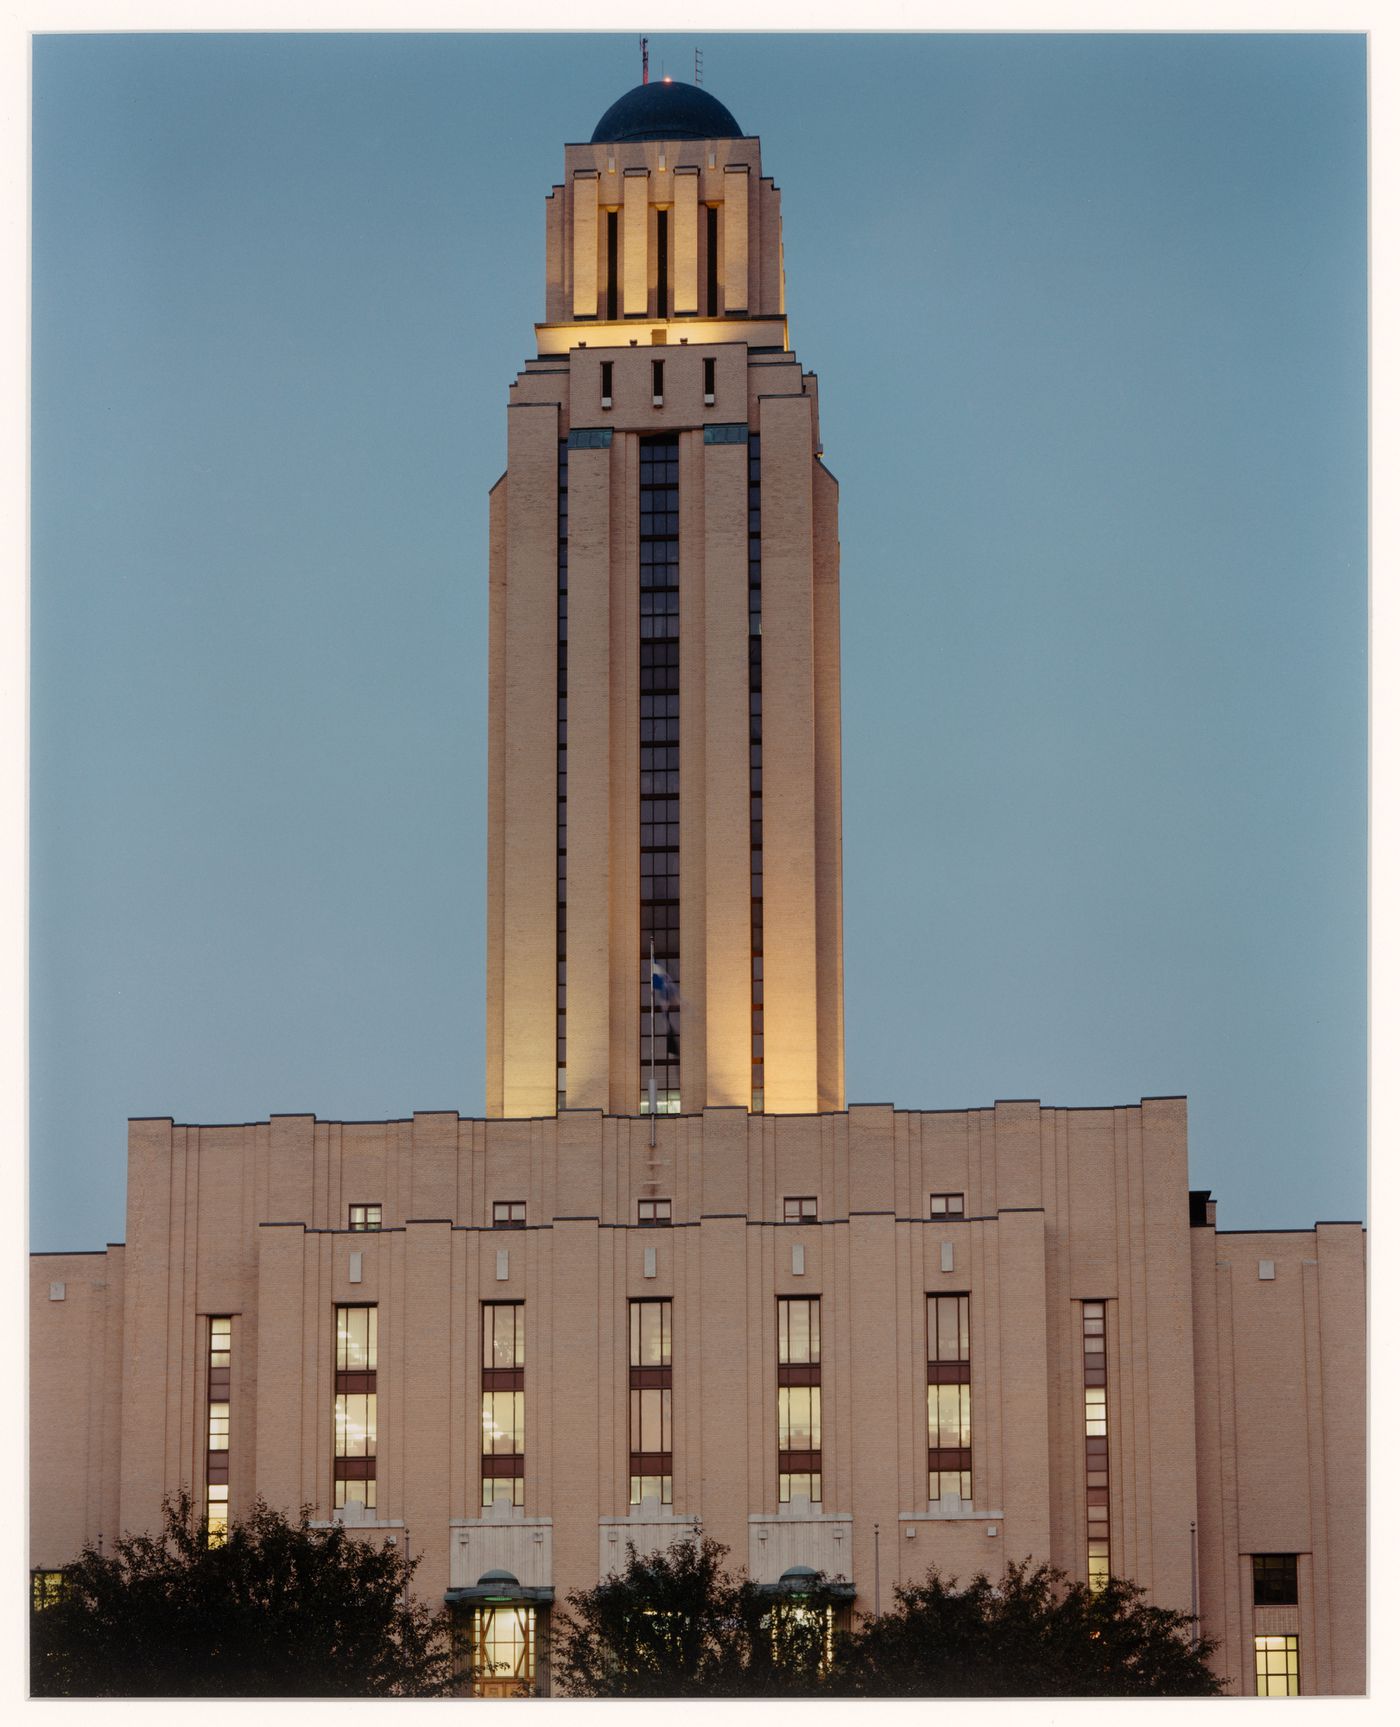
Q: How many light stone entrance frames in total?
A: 3